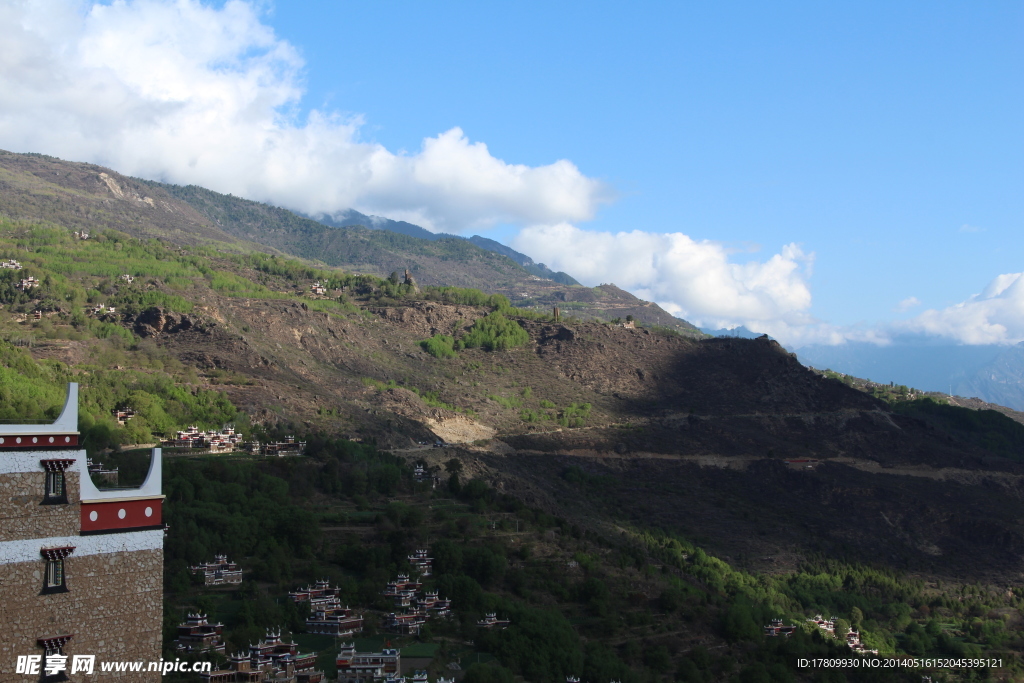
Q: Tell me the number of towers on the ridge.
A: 2